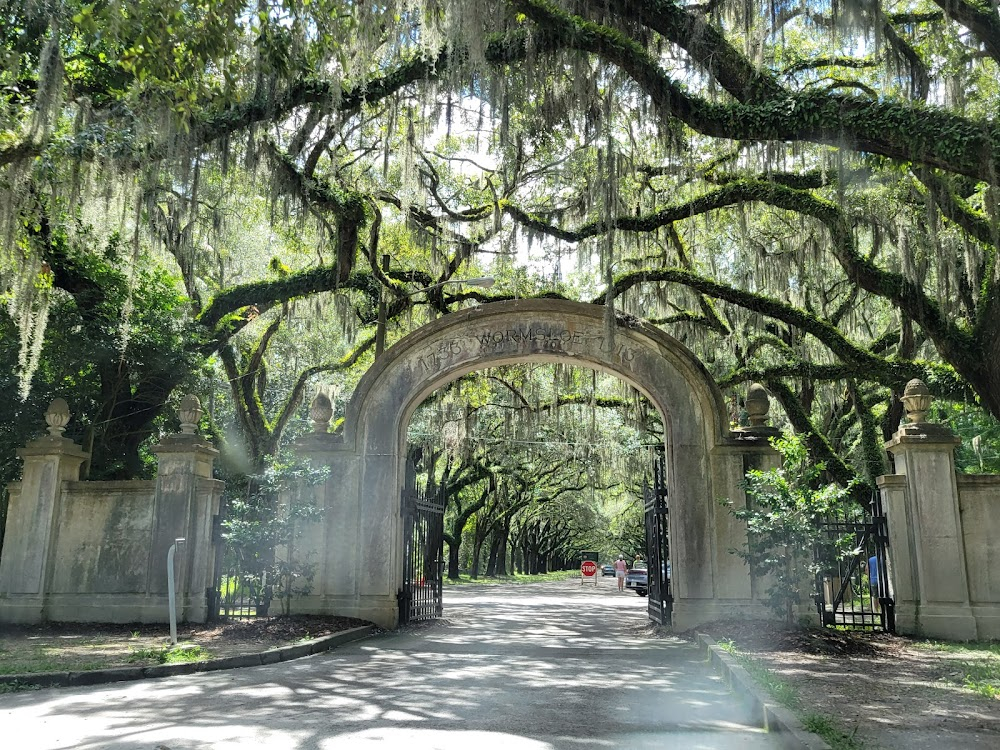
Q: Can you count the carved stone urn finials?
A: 5